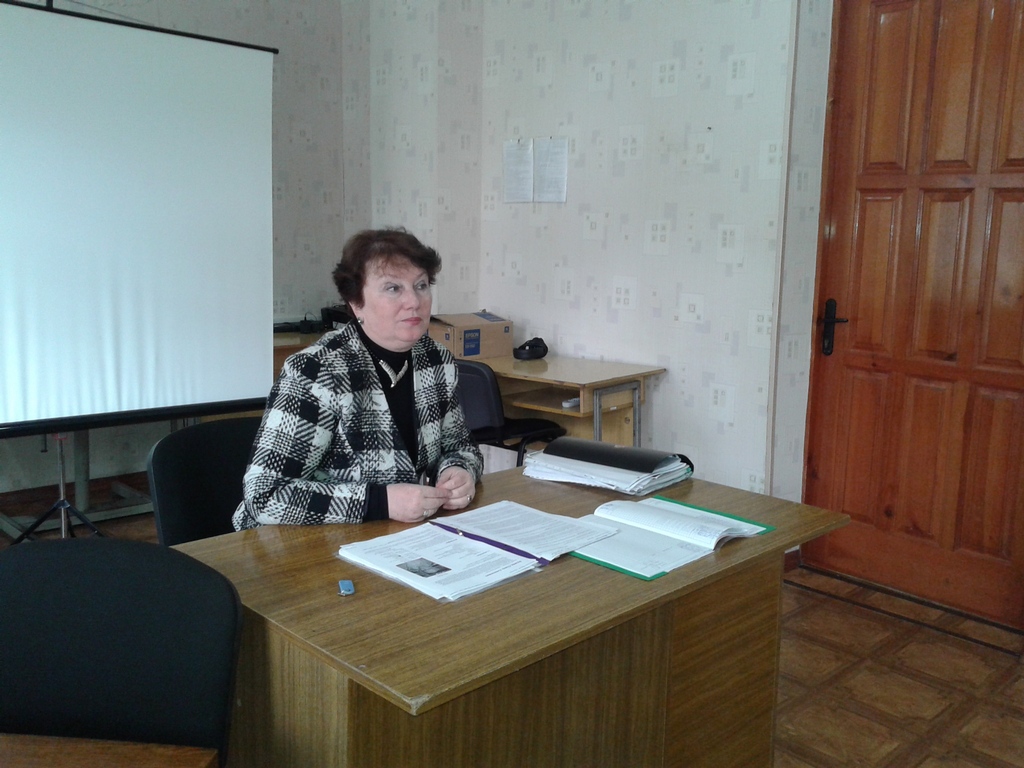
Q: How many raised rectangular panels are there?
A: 9